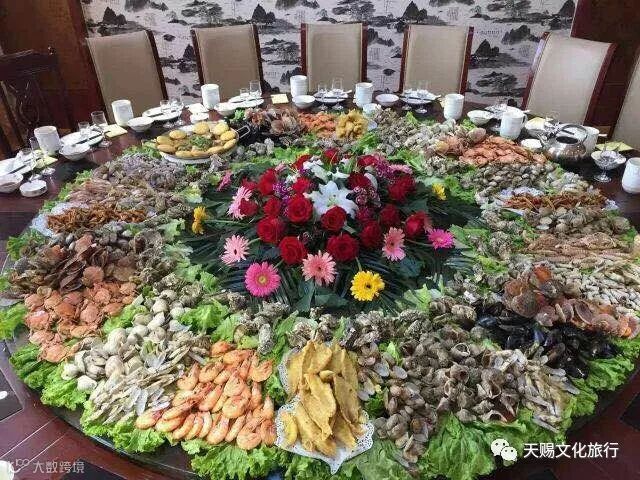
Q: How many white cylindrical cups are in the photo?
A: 9